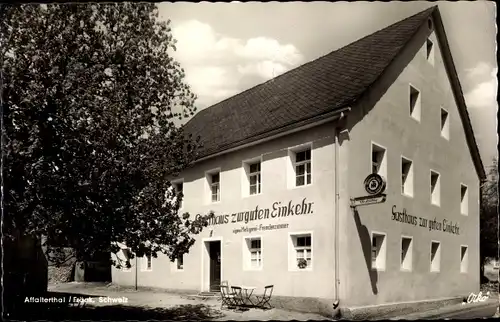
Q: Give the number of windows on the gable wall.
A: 11